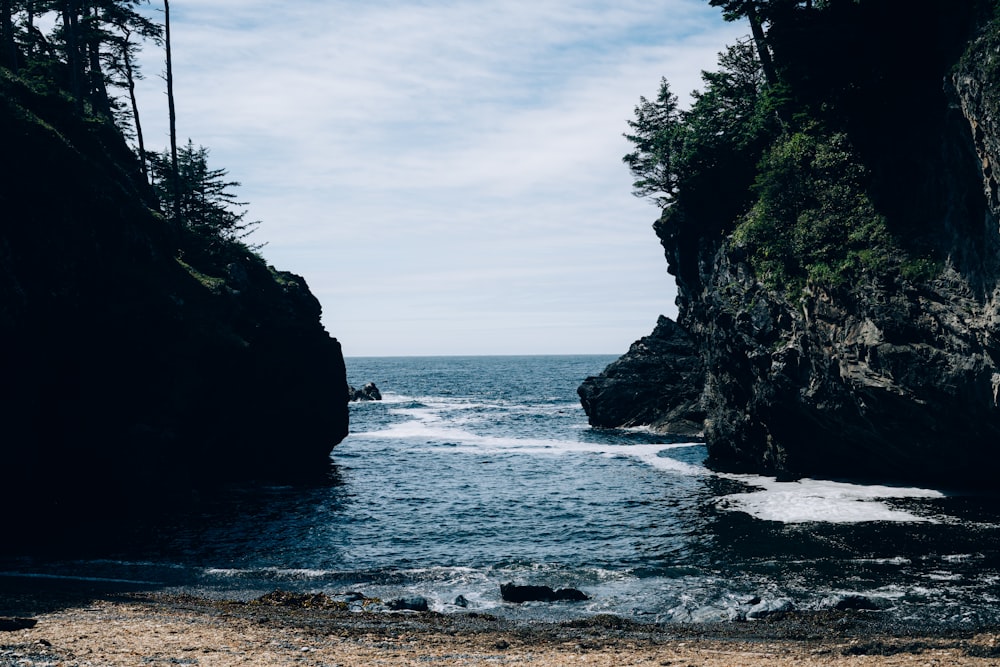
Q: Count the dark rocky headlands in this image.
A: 2